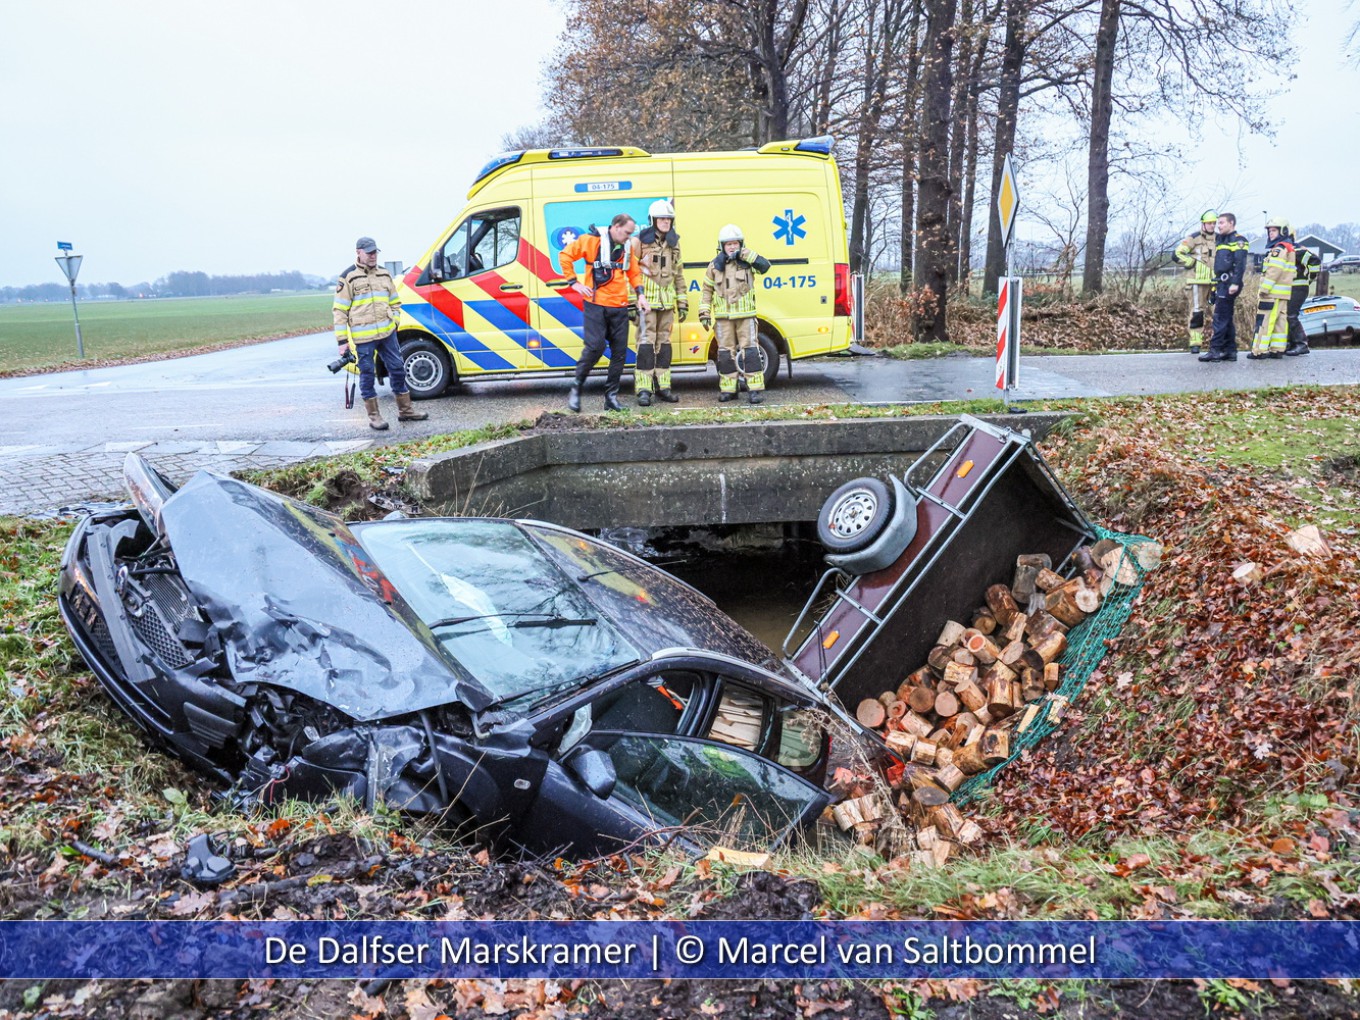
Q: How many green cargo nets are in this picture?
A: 1